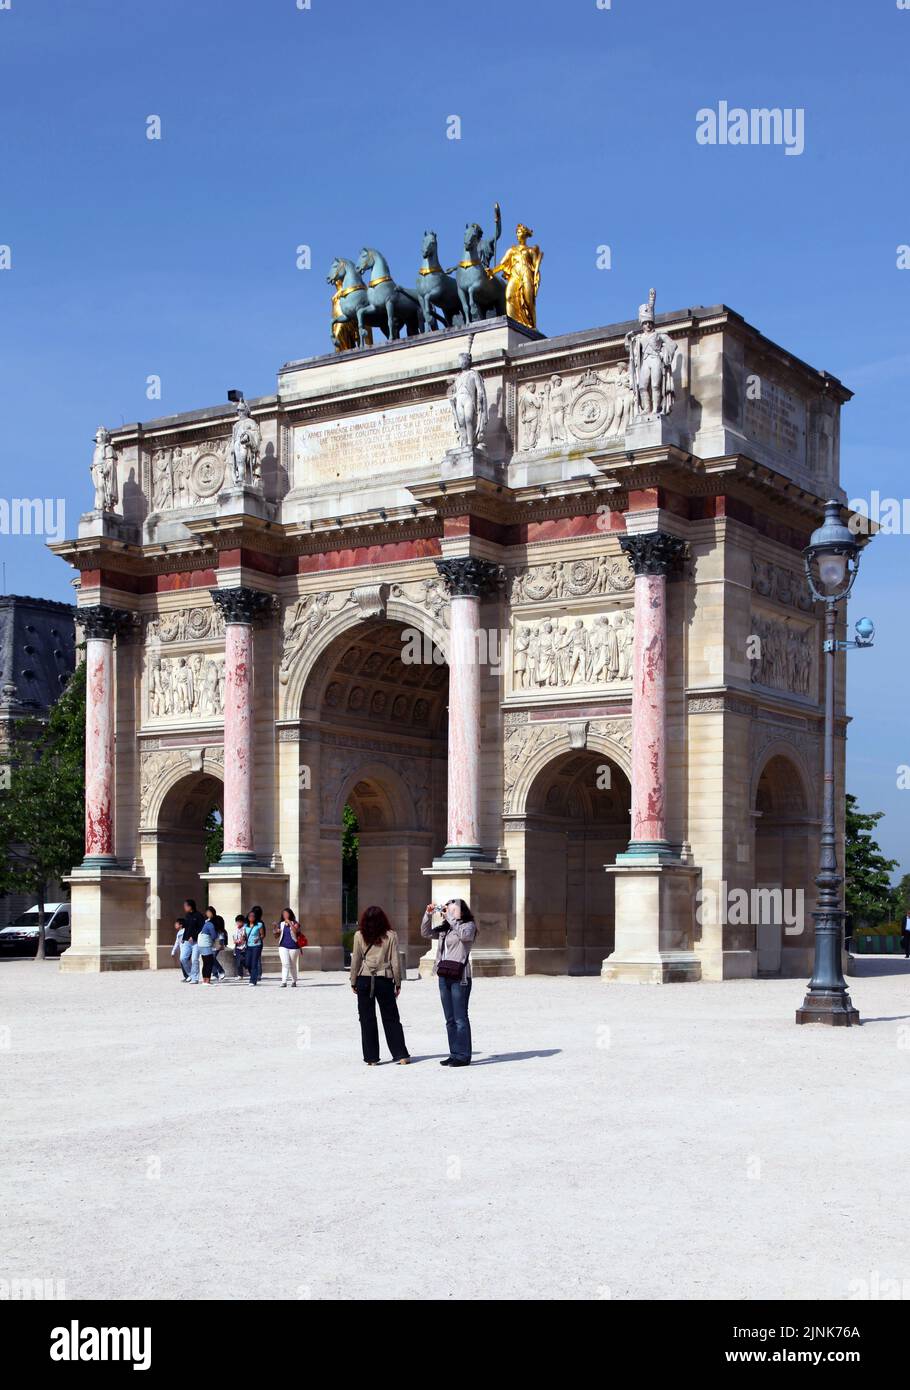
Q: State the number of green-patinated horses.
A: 4